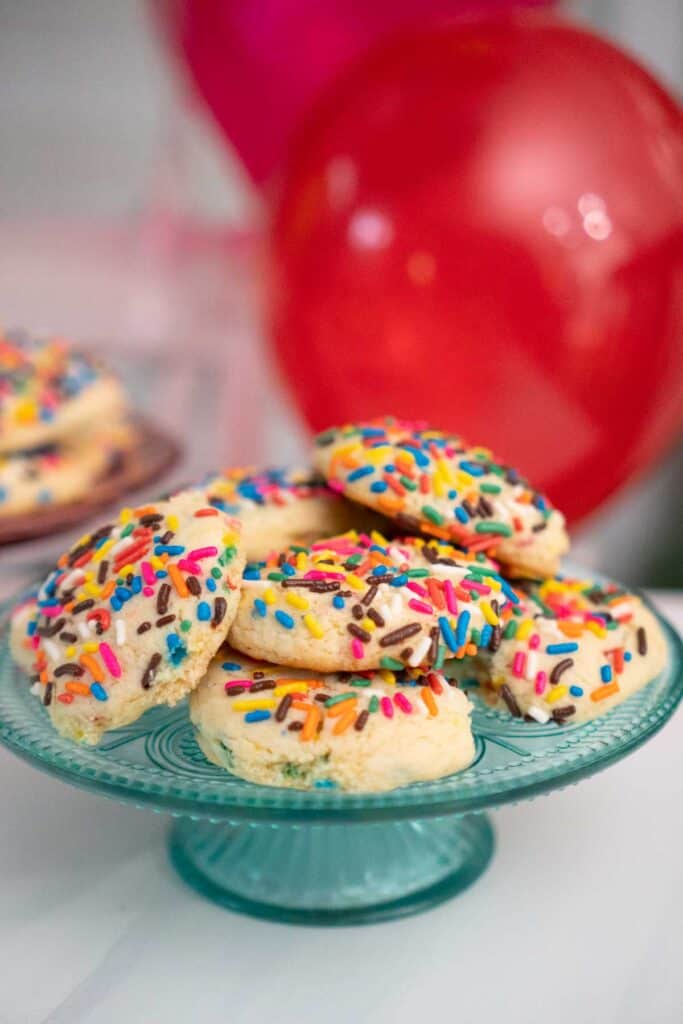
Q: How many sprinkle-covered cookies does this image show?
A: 8